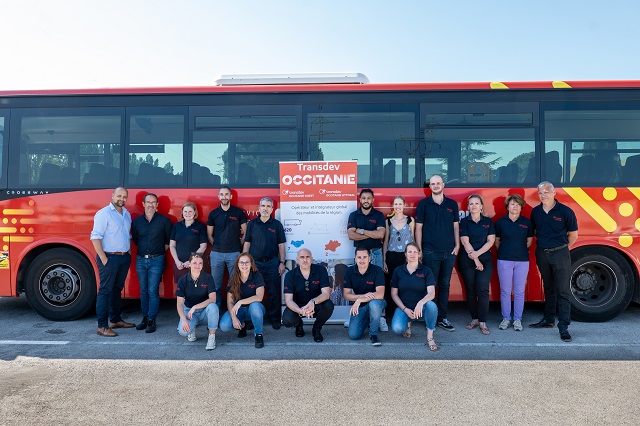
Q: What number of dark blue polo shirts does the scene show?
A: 13